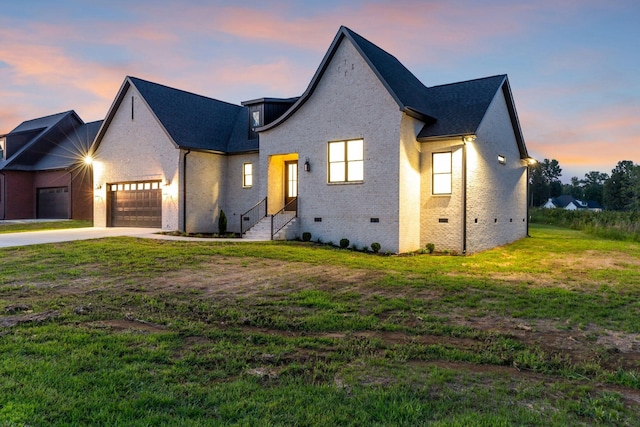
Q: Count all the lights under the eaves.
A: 3